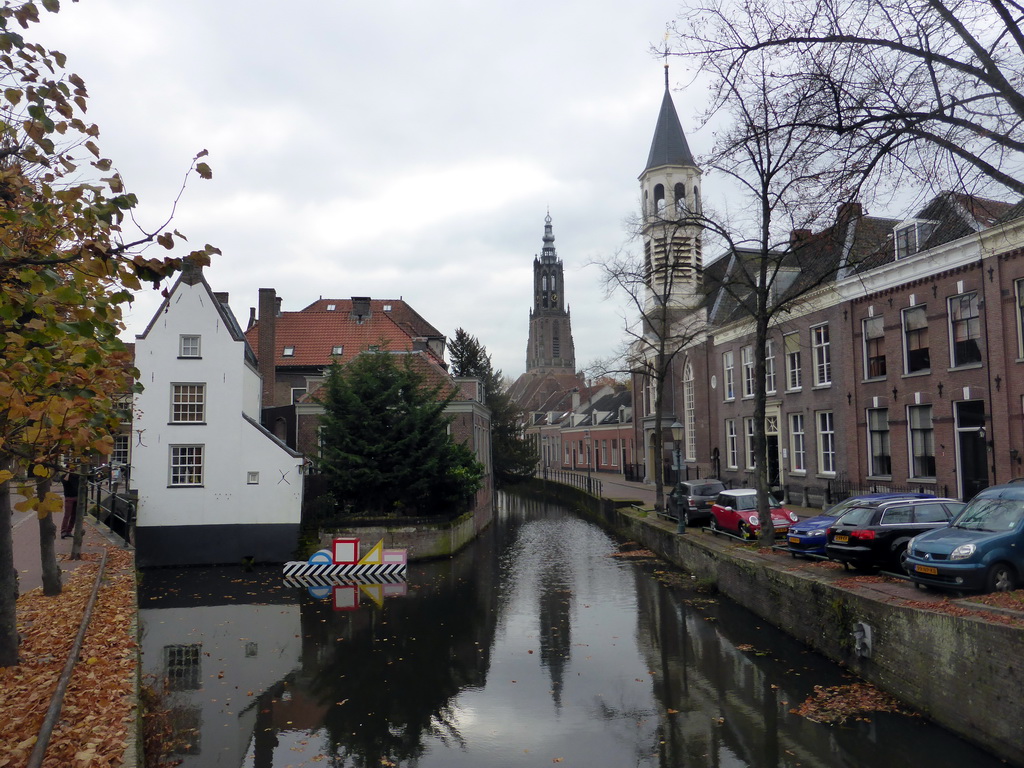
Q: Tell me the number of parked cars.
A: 5